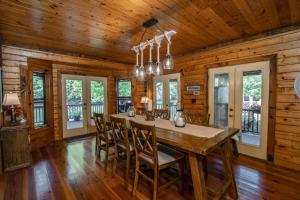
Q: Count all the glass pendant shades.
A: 5